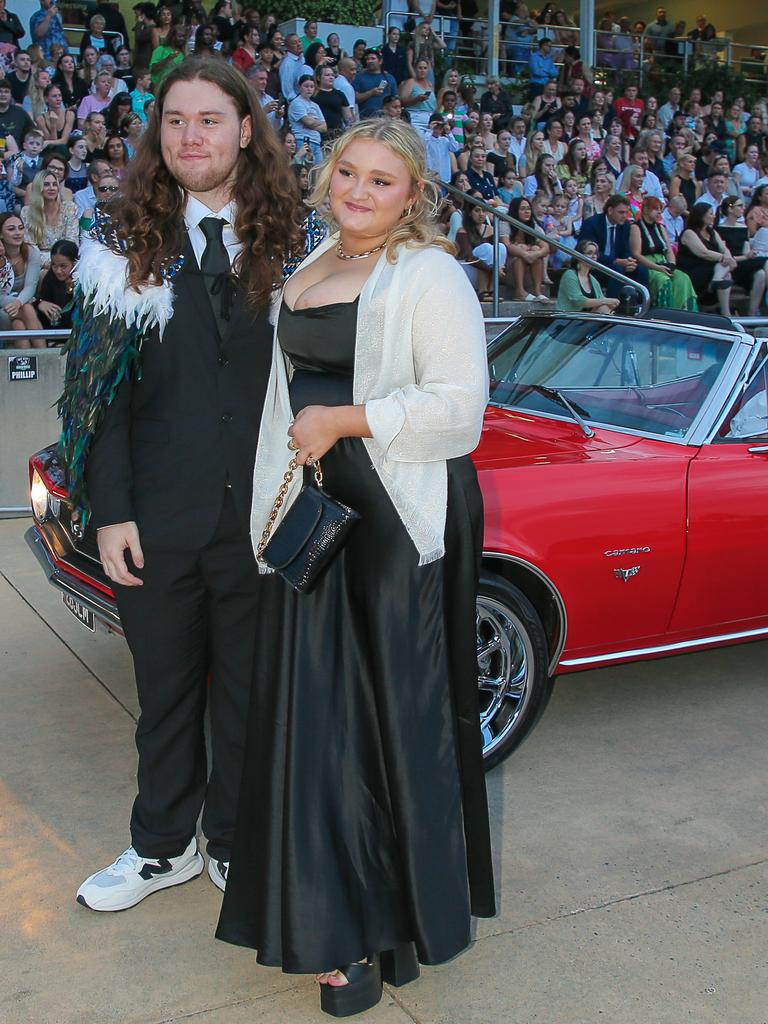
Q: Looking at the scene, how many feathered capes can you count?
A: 1